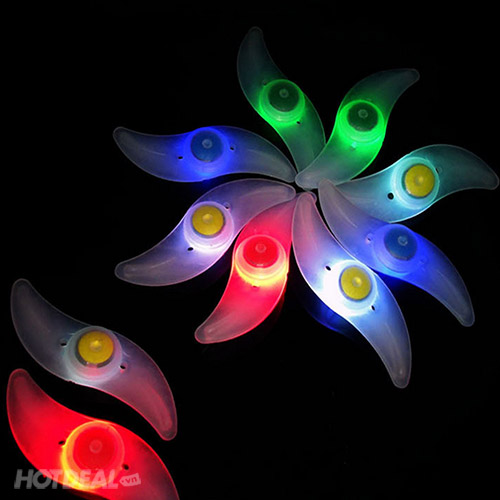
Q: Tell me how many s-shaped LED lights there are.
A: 10